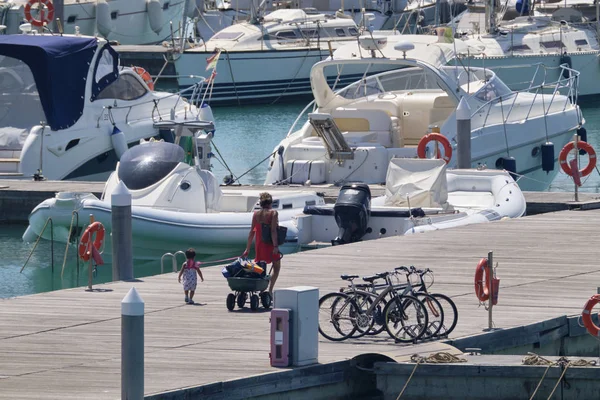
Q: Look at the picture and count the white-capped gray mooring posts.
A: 3